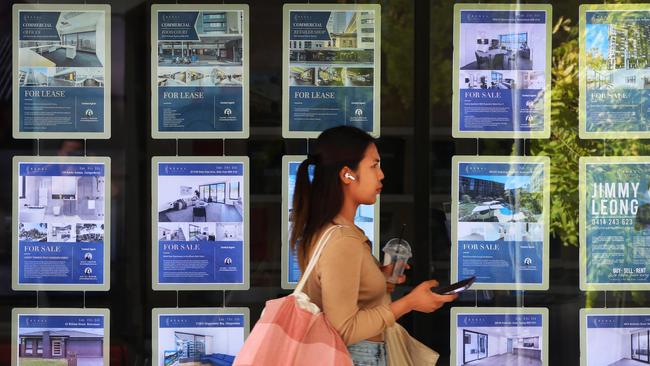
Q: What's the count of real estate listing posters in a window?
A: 14